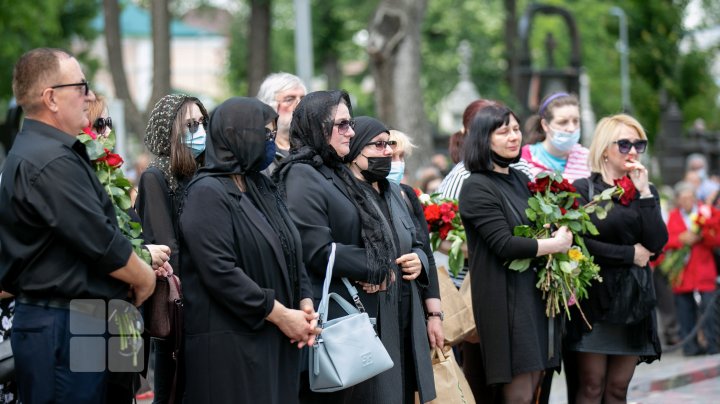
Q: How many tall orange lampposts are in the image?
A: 0